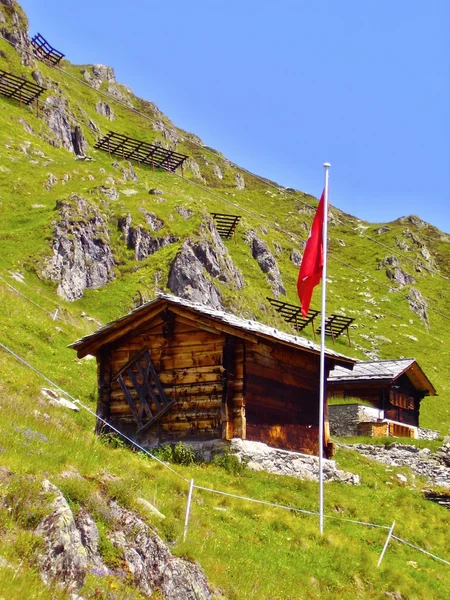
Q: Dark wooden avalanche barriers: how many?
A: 6